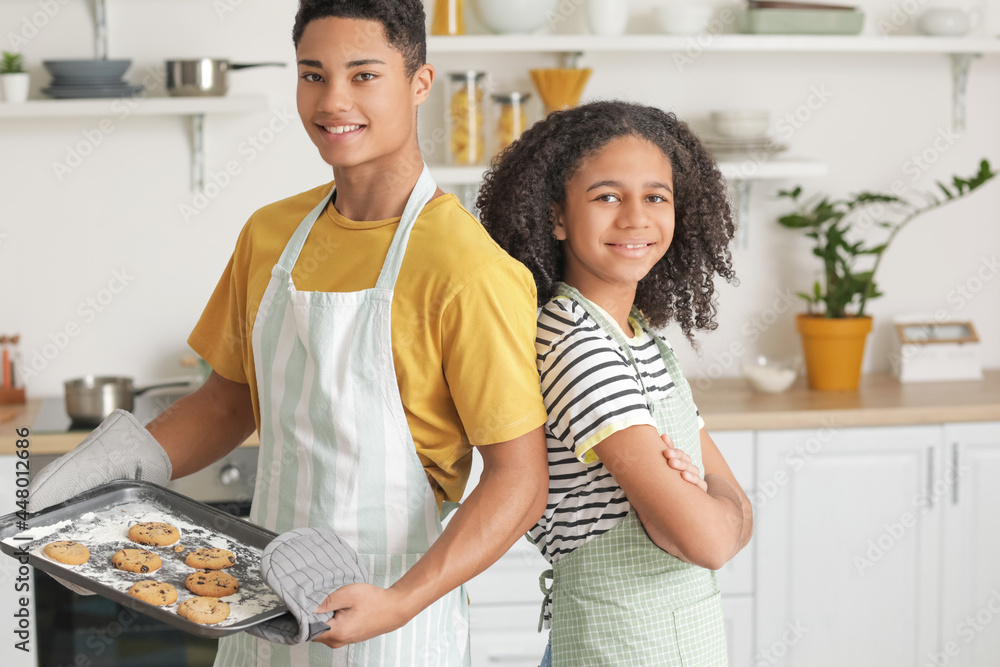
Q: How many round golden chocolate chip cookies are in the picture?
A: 7